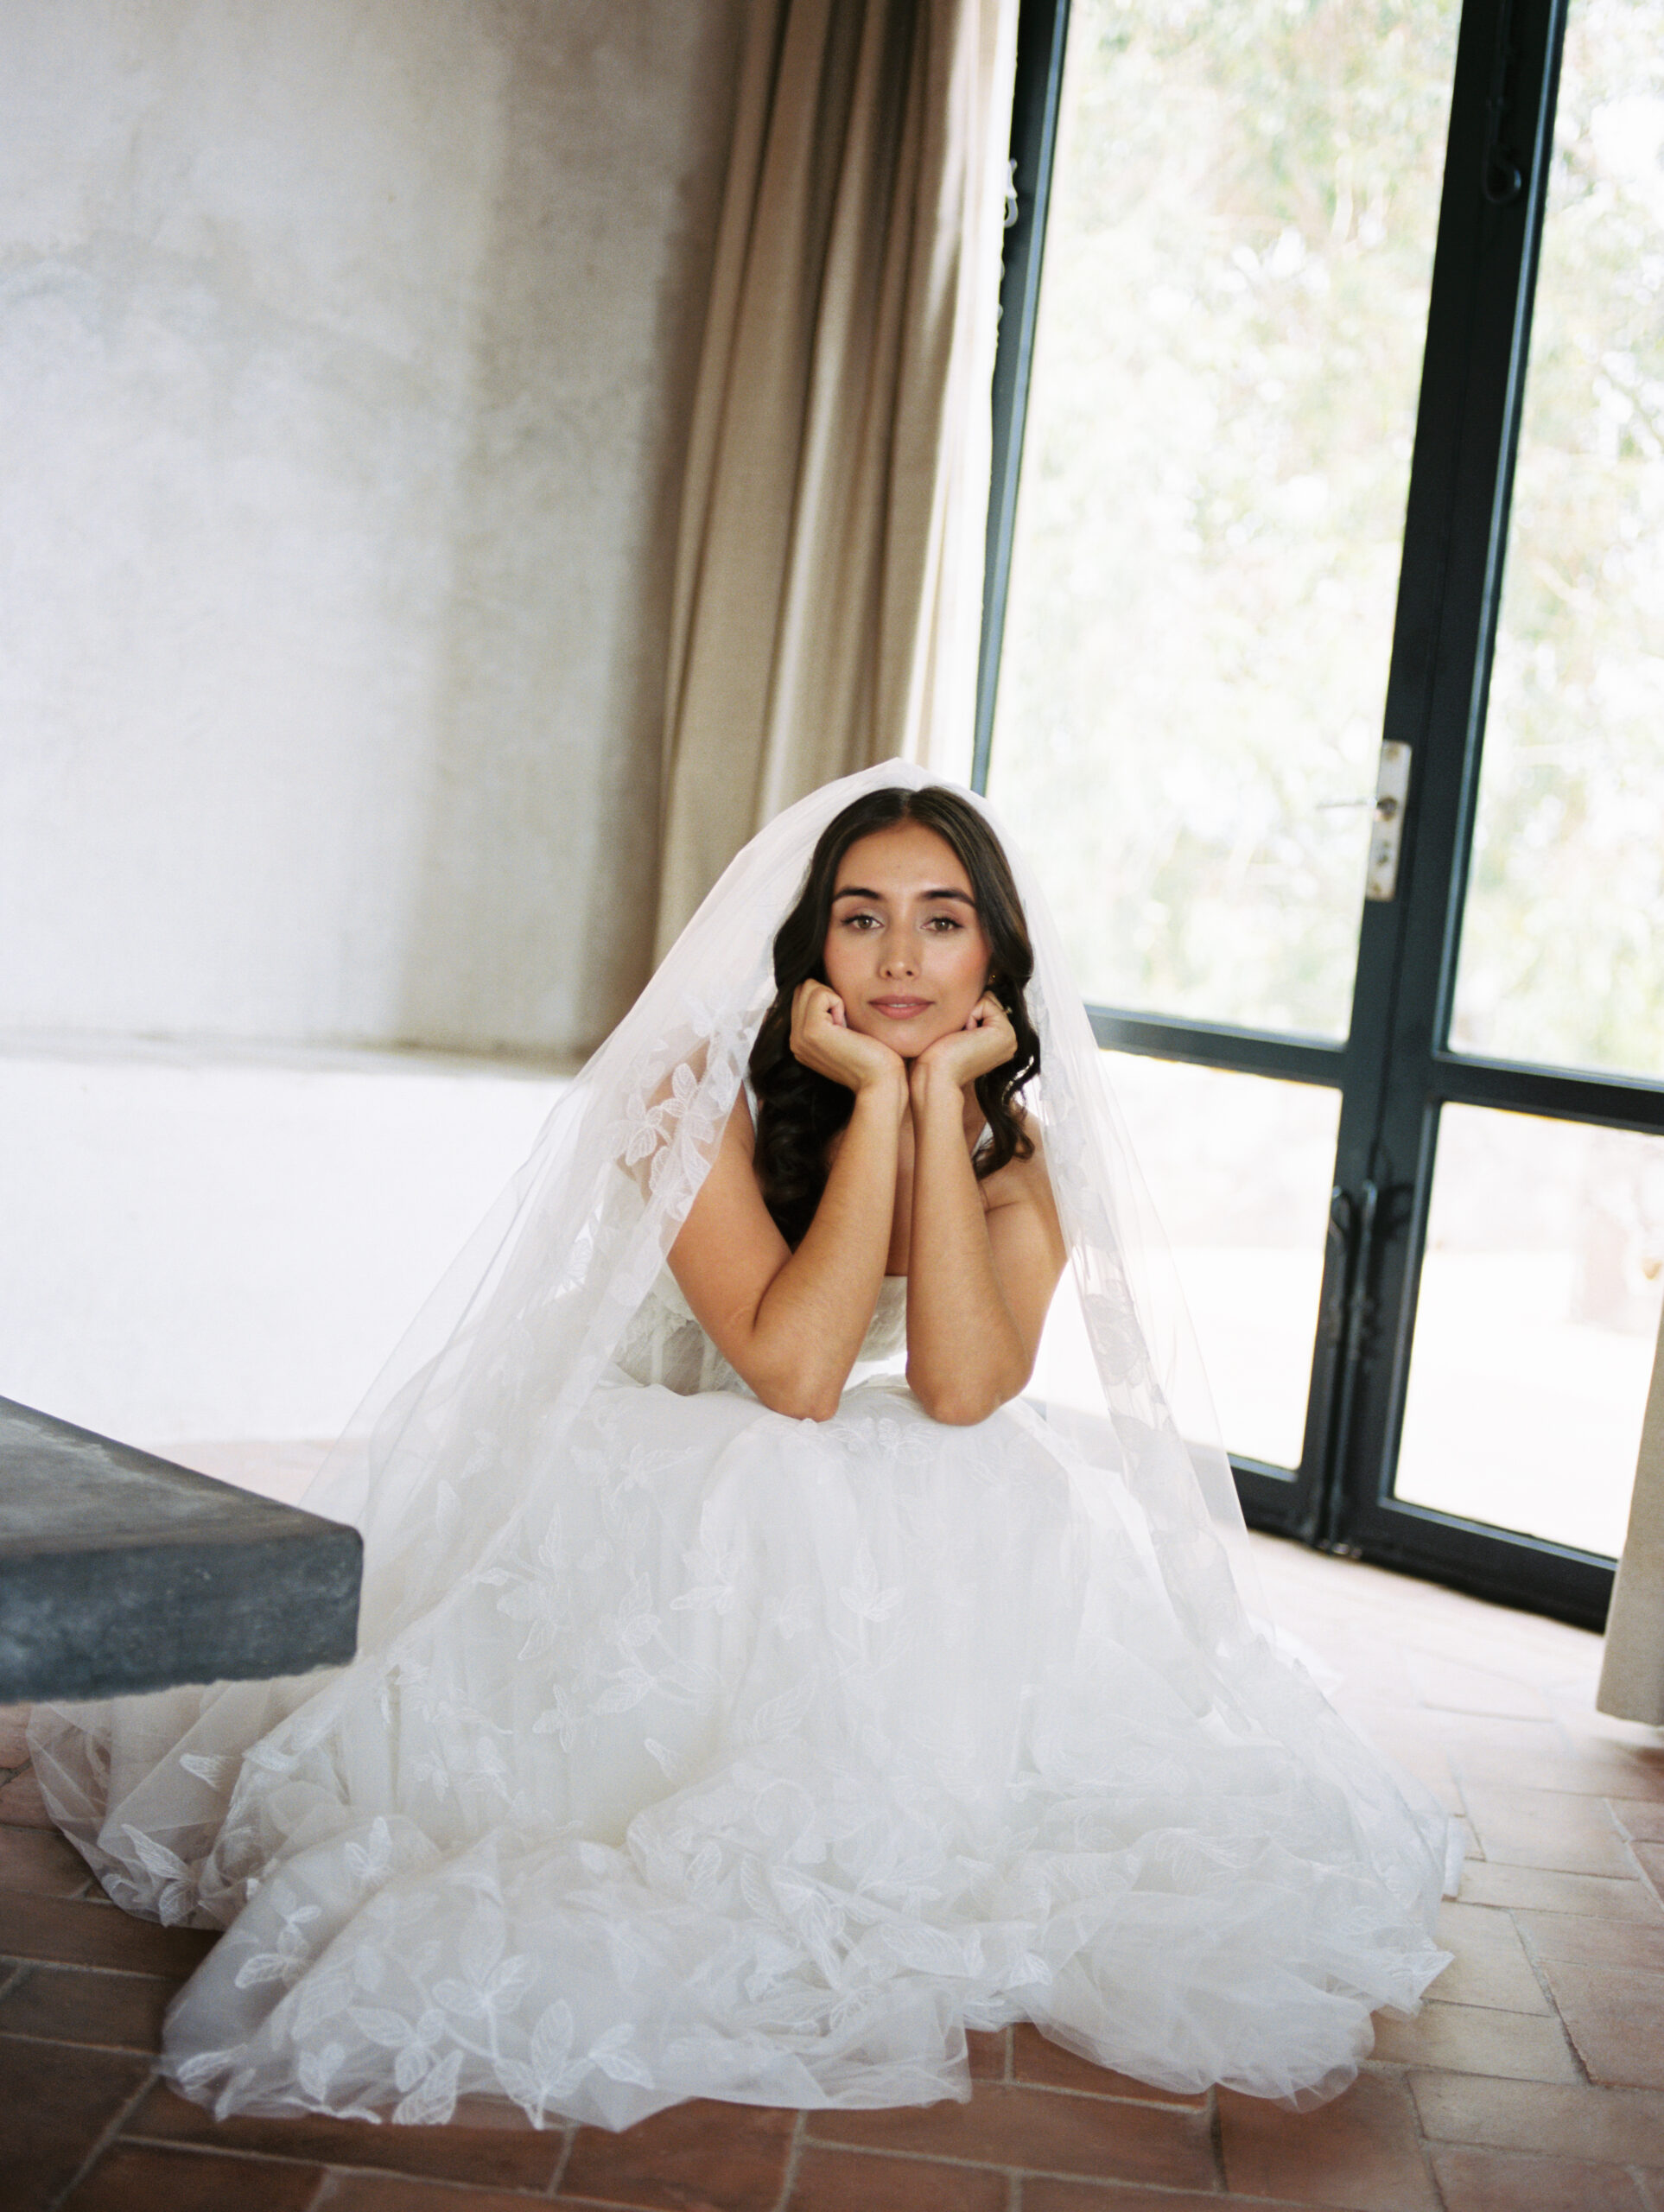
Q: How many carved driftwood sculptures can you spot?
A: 0